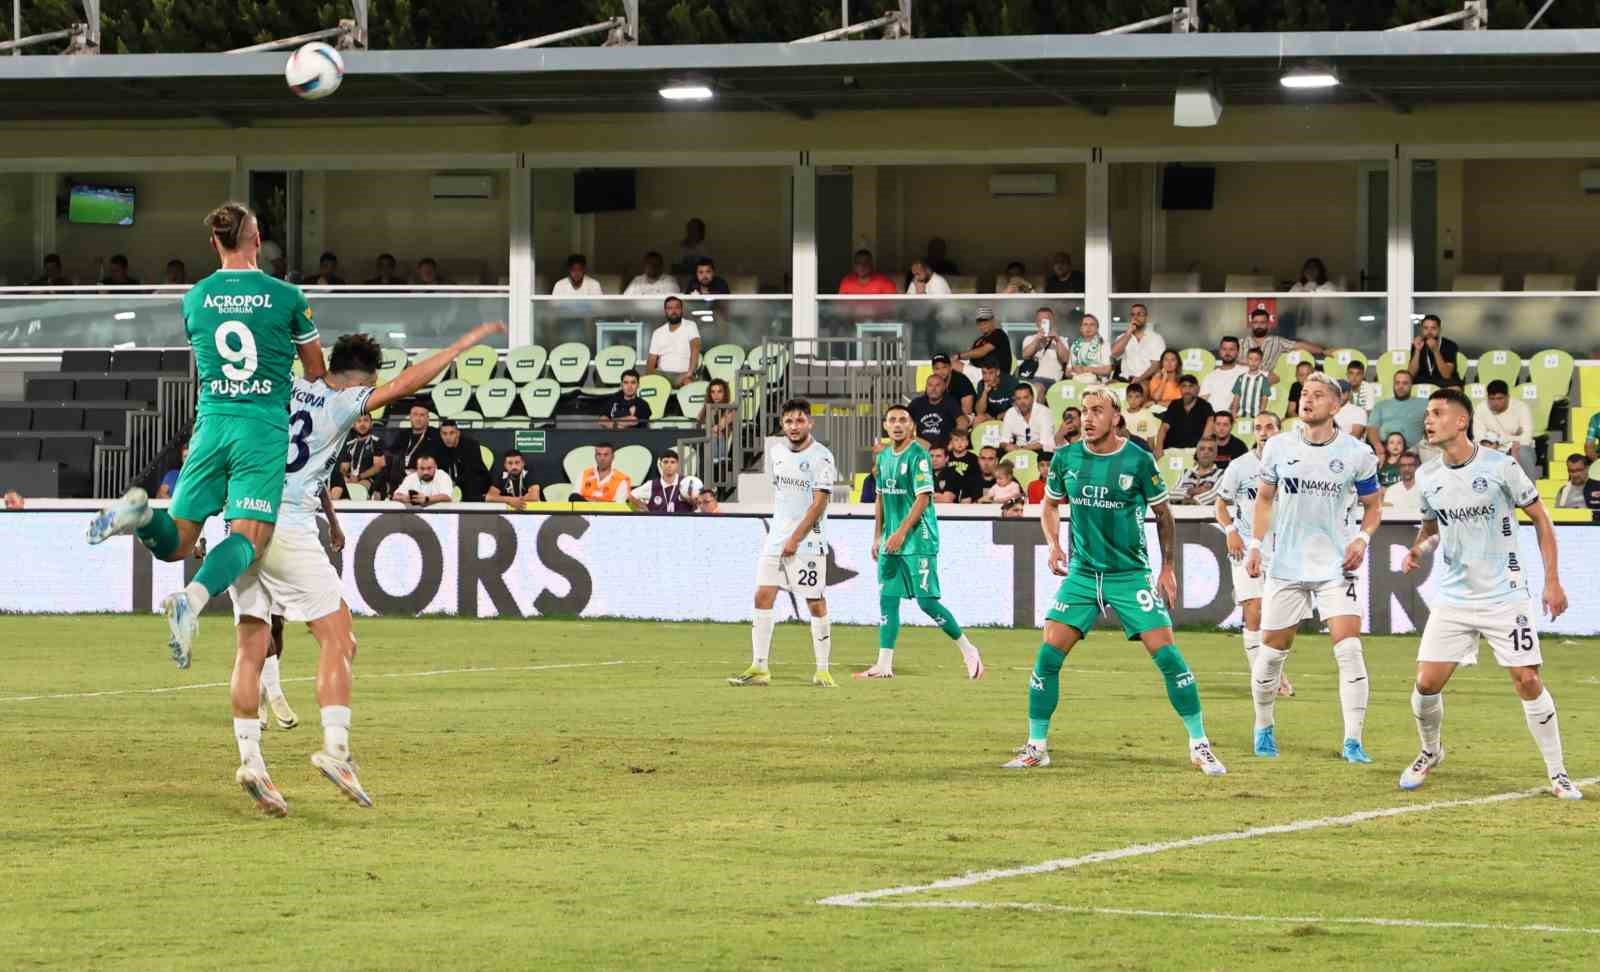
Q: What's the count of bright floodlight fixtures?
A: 2